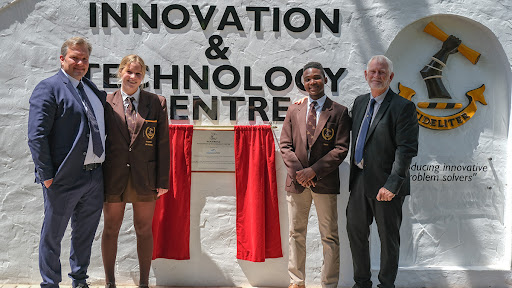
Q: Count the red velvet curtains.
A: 2